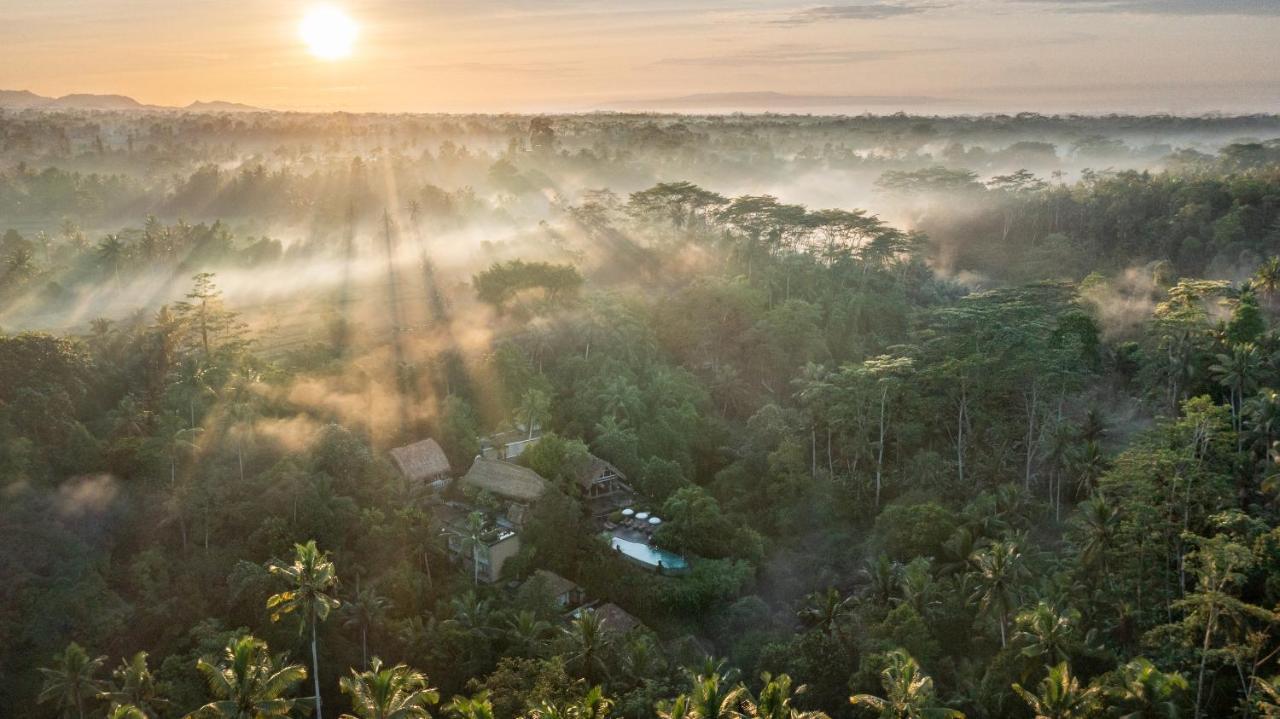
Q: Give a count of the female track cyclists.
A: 0